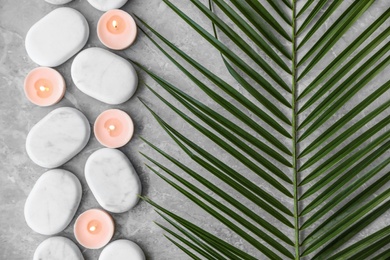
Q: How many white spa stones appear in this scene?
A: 9